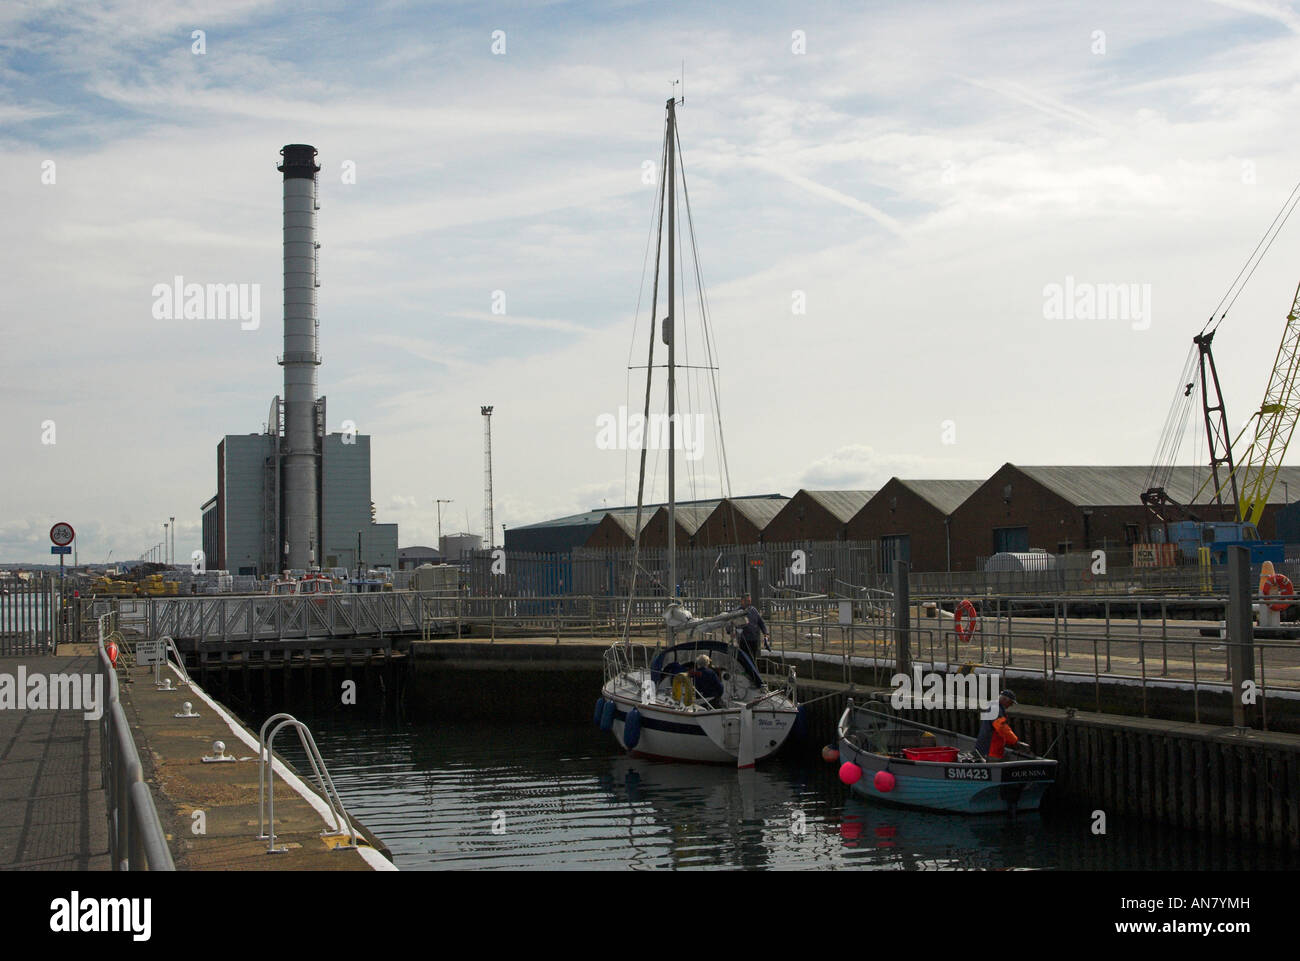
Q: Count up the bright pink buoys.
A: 2